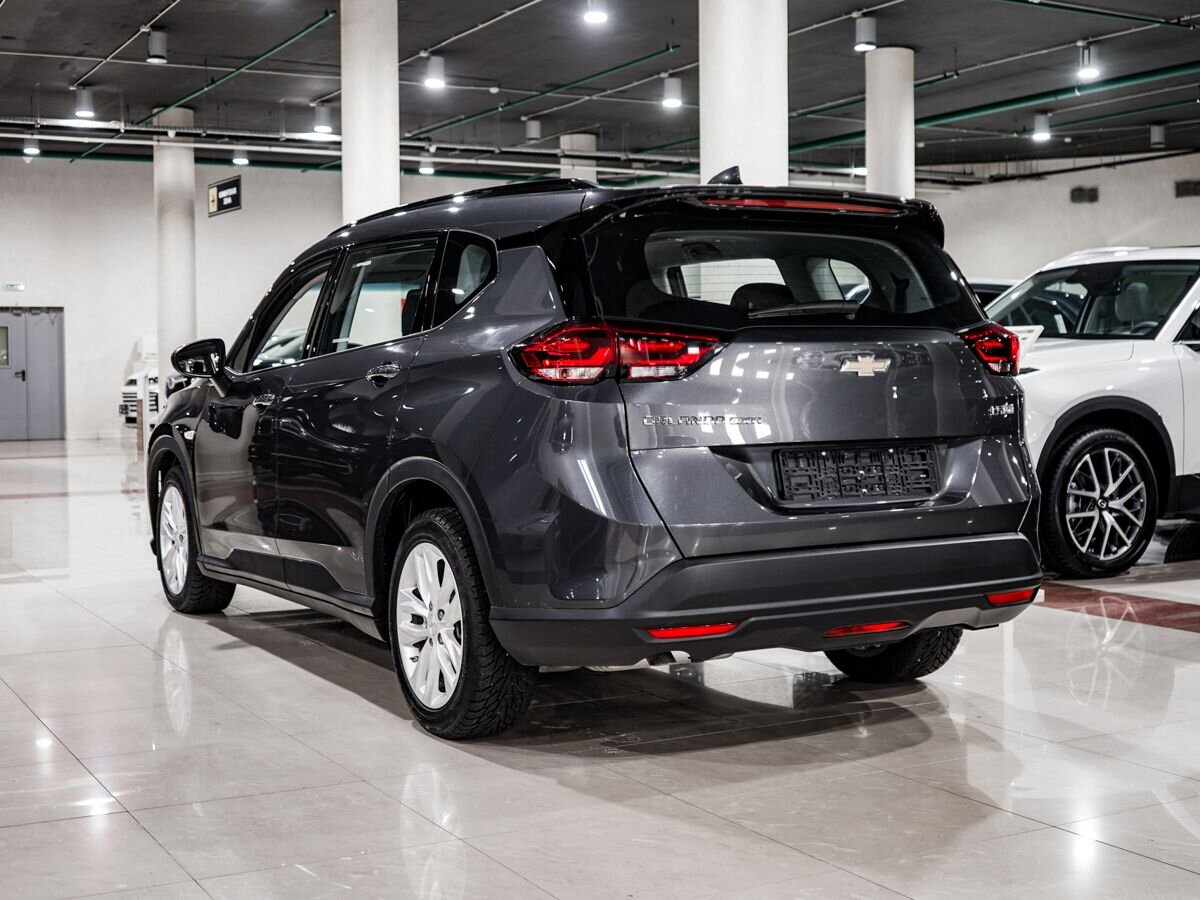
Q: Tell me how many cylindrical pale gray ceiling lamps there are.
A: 14